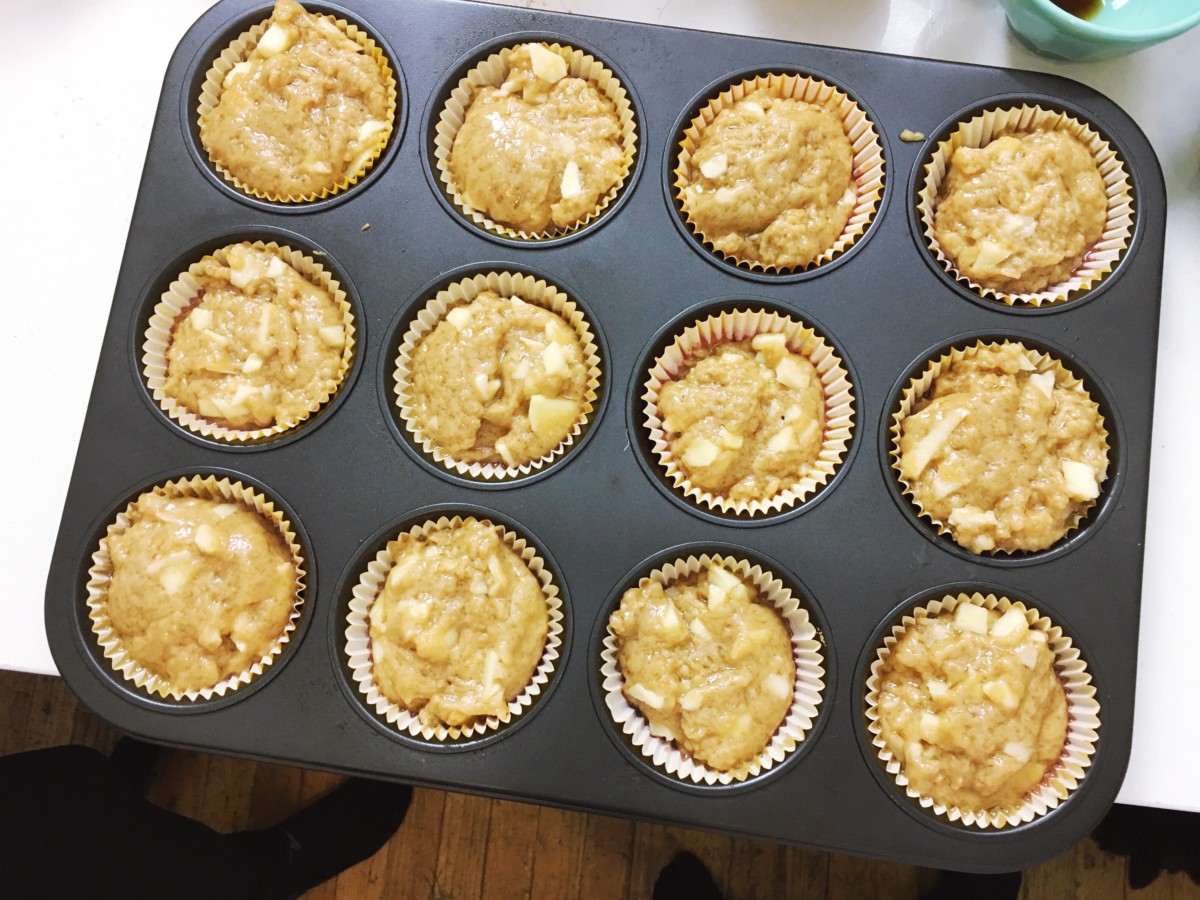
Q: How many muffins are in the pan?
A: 12